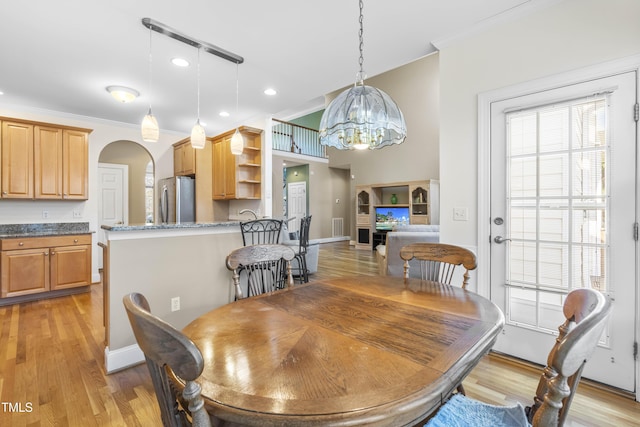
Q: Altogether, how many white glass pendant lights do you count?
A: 3